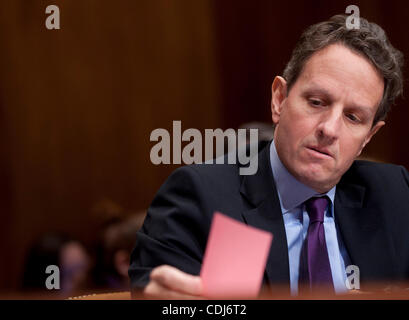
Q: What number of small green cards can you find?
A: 0